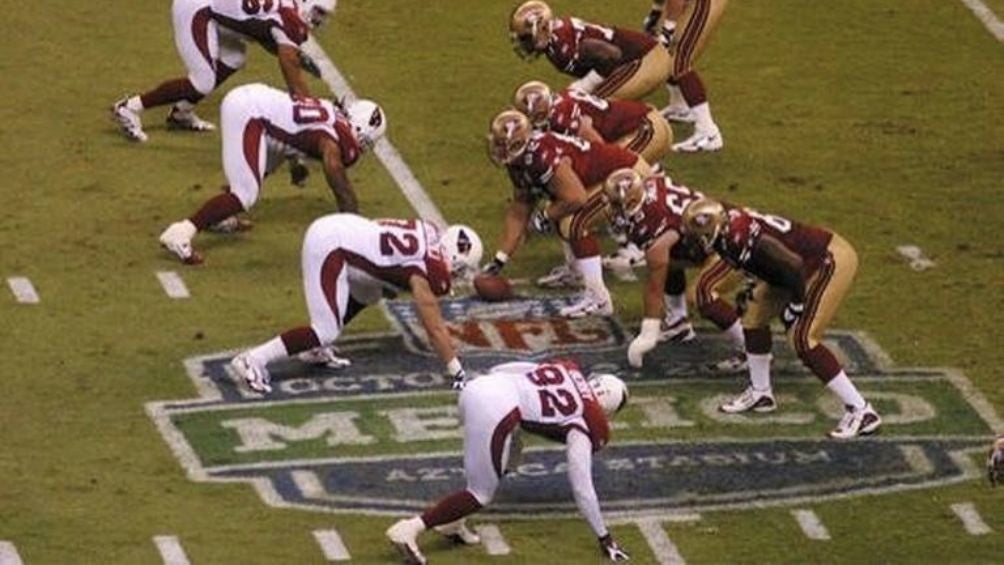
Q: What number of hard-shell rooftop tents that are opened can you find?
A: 0